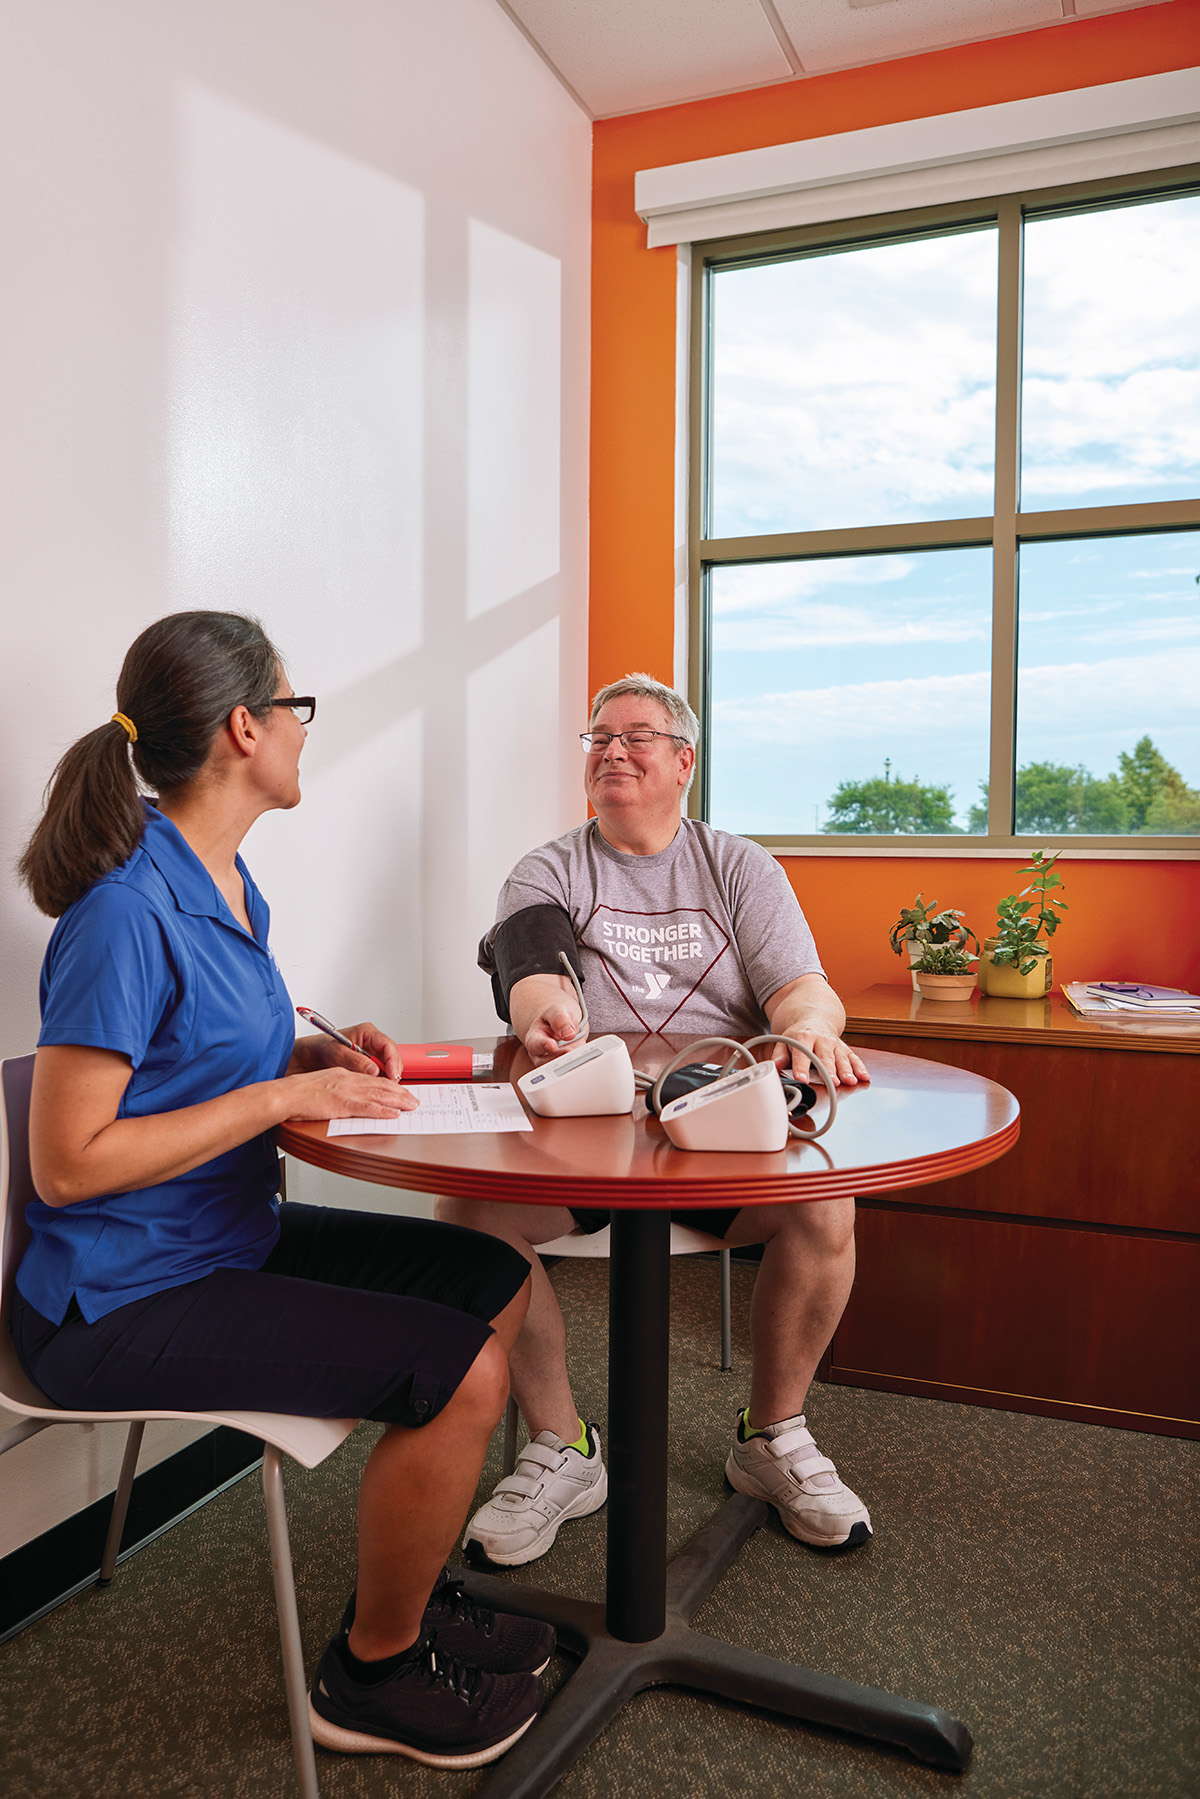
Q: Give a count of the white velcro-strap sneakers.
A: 2